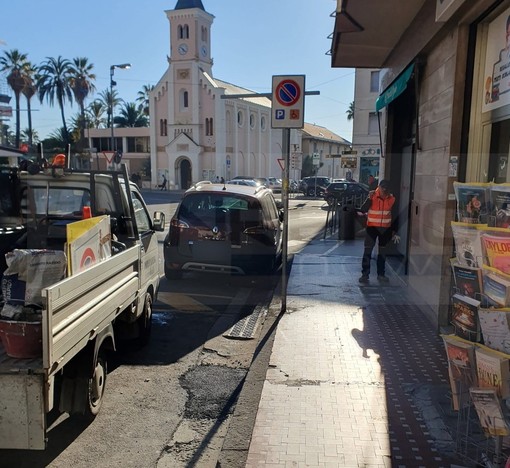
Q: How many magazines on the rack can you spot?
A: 11